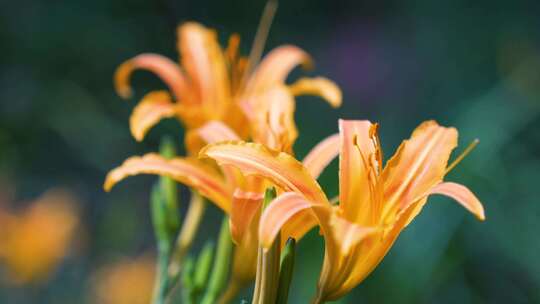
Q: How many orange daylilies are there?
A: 3